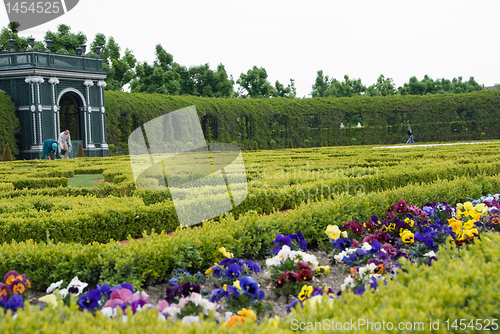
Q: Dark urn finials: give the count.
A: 6